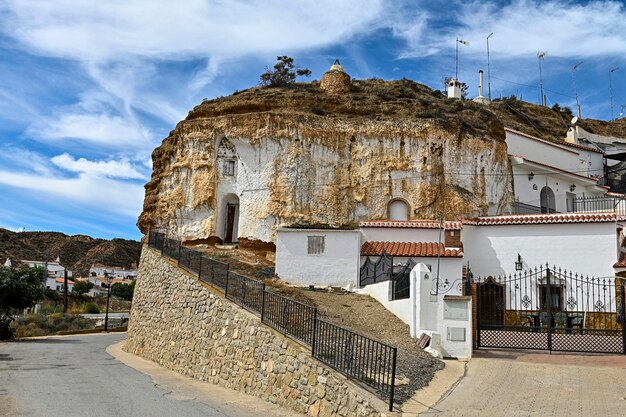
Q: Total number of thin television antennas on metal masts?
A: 5